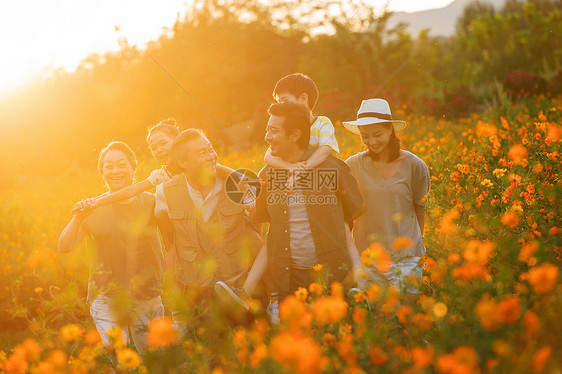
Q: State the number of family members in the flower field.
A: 6